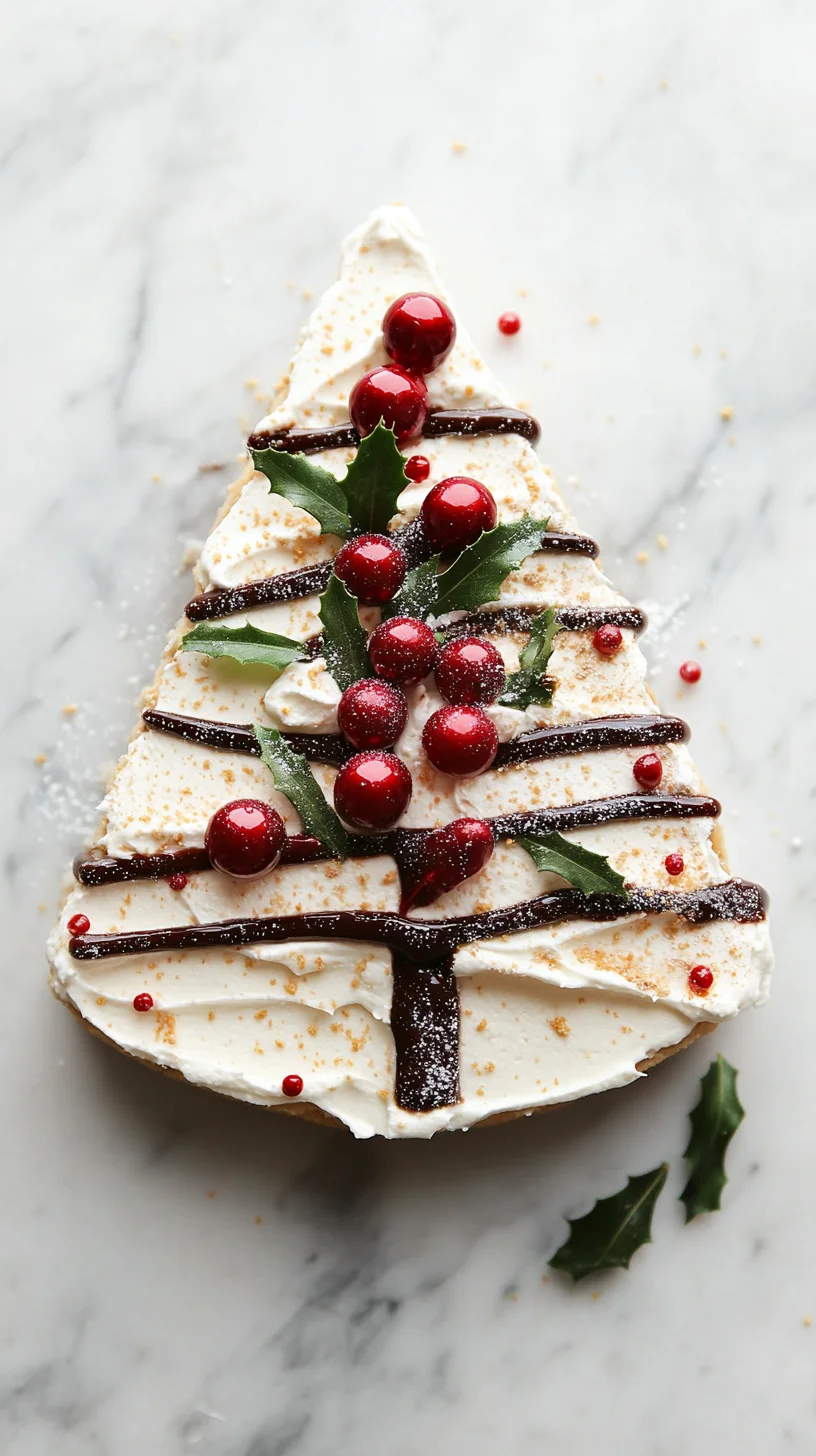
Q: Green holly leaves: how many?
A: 11